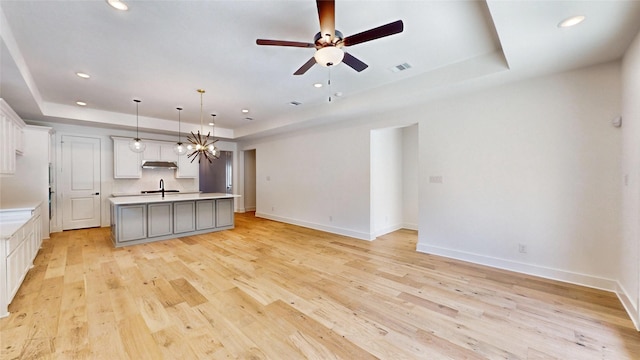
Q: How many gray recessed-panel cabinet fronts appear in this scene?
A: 5